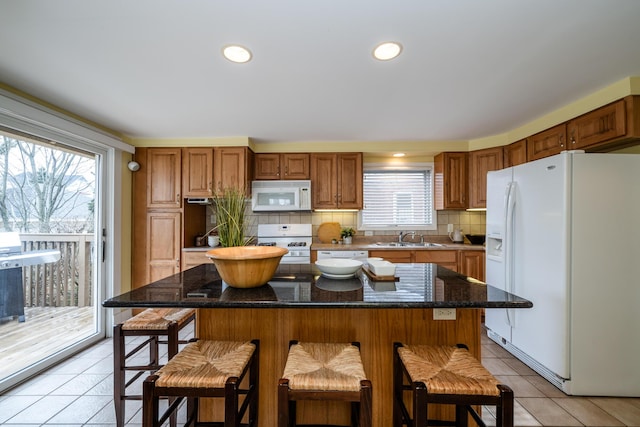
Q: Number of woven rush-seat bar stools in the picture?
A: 4